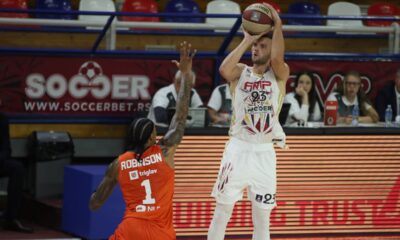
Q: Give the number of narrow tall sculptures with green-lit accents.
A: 0